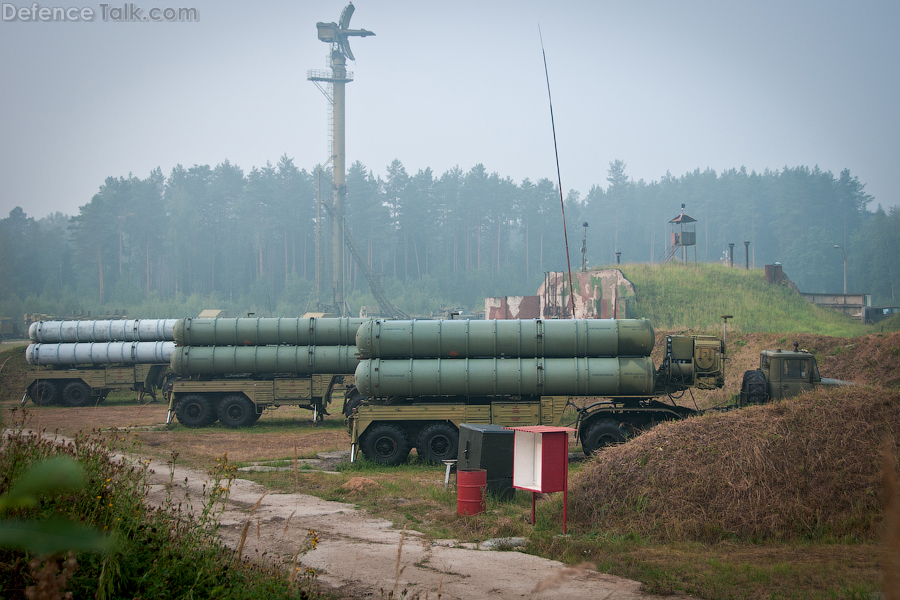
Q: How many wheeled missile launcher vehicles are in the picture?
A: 3